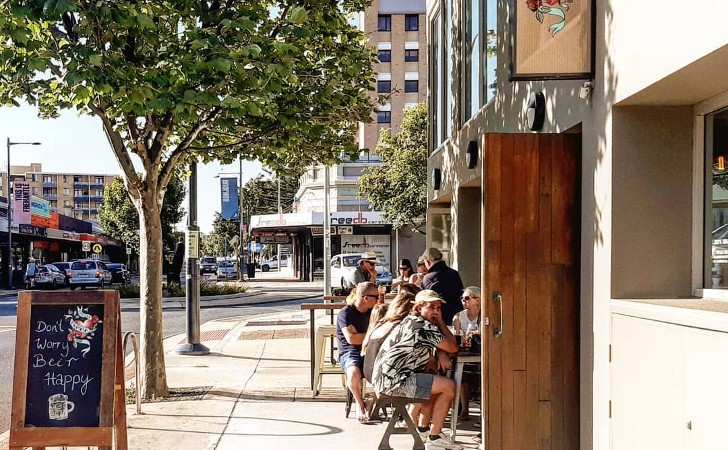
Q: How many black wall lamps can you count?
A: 3